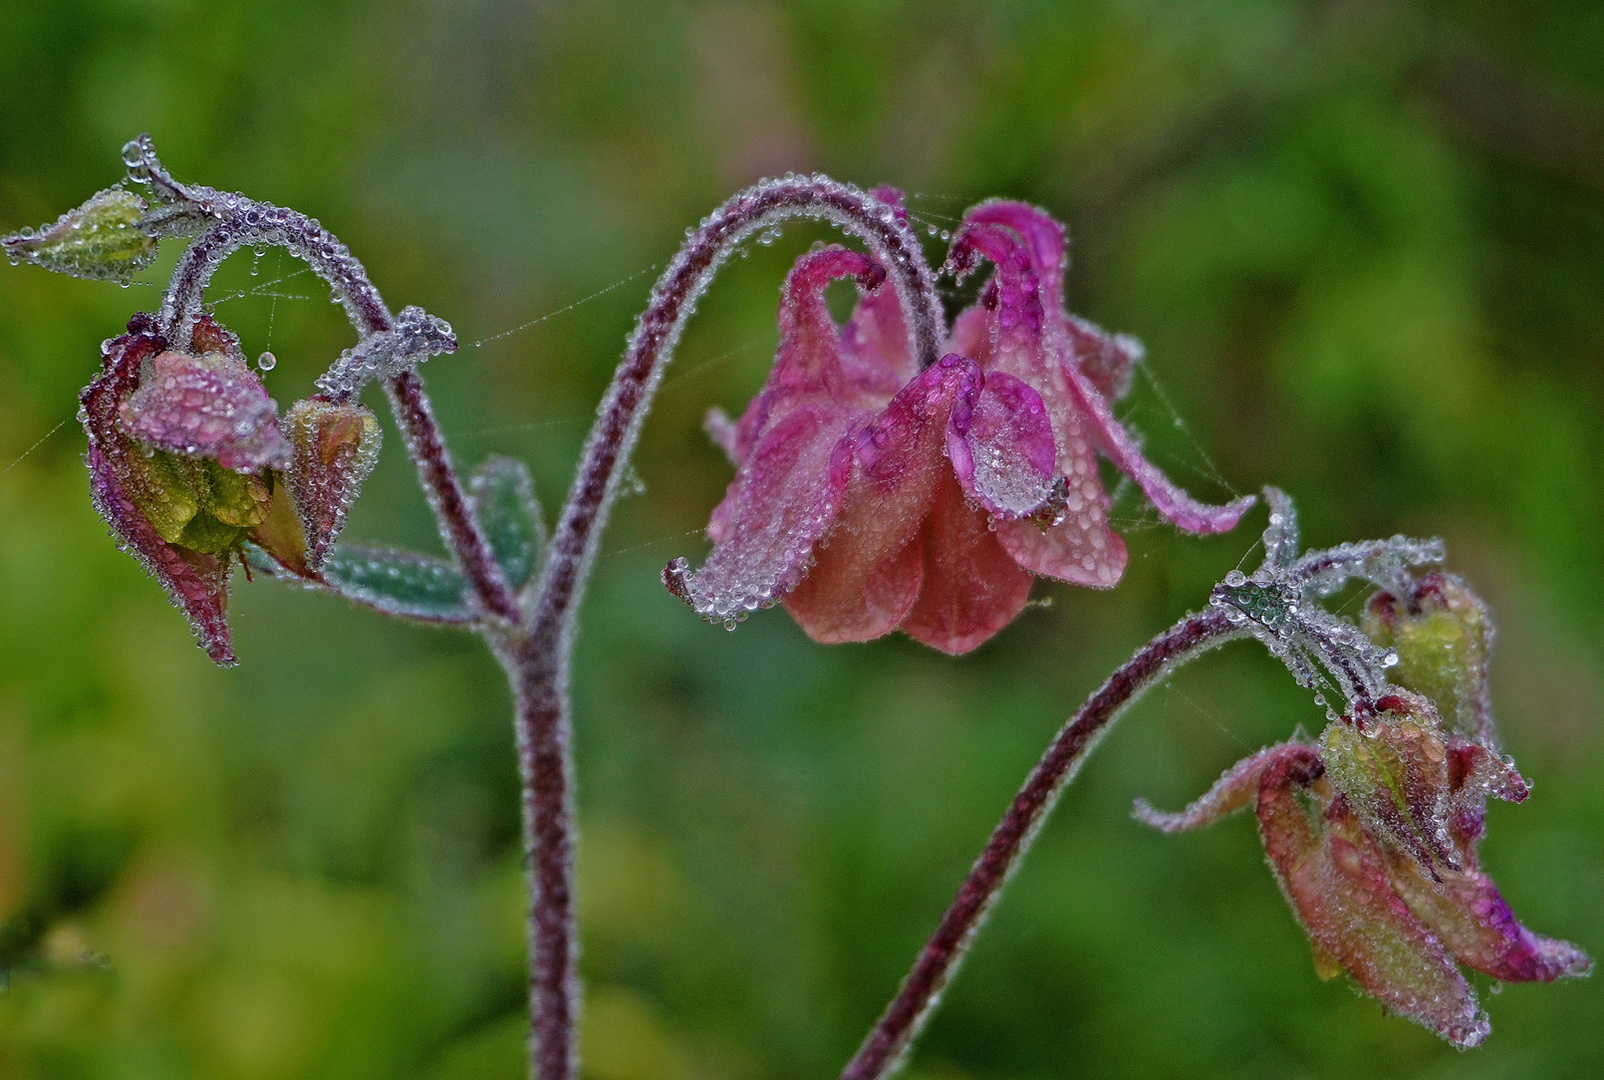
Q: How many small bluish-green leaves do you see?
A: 2